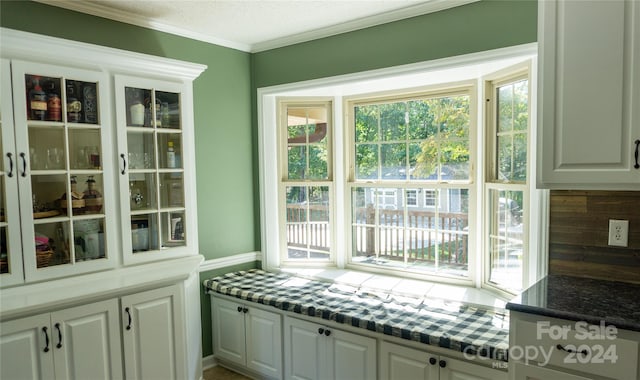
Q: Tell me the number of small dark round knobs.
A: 6